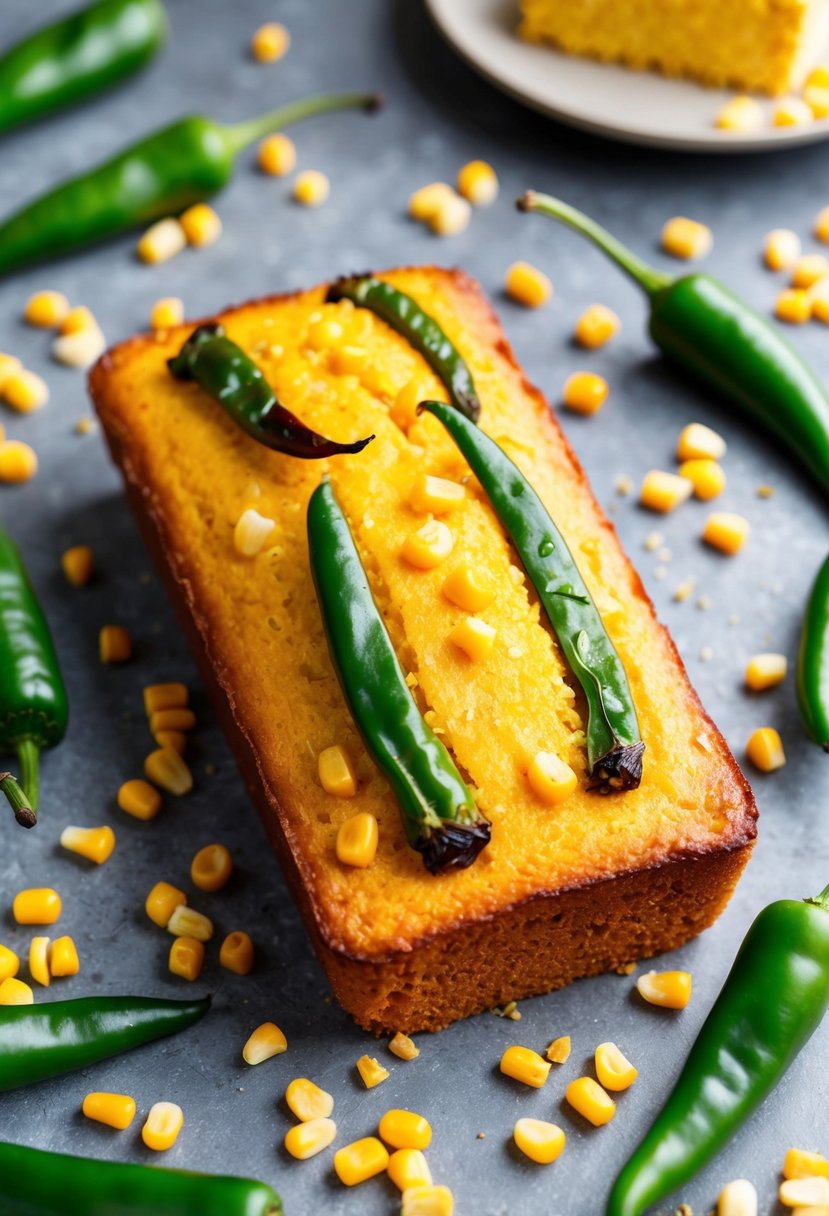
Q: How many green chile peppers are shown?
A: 12